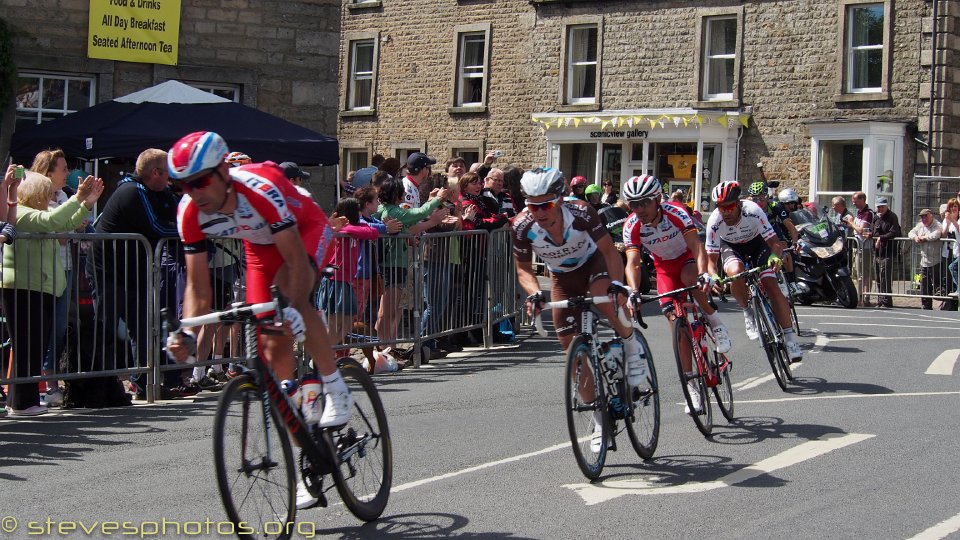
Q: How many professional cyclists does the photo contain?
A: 5